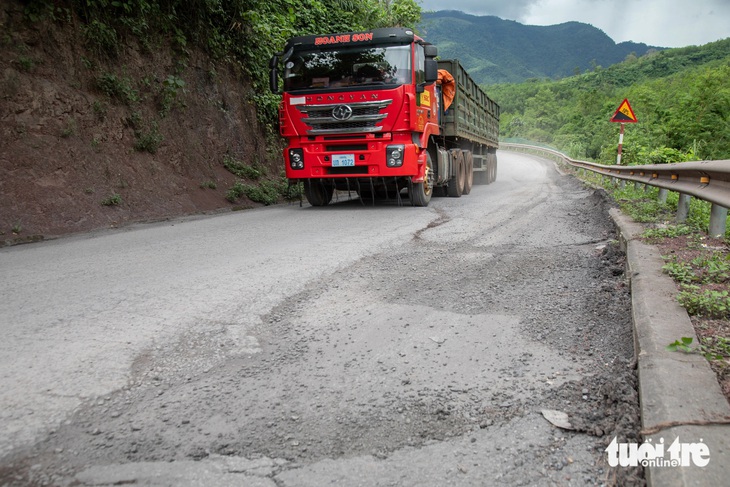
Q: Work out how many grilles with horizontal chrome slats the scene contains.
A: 1